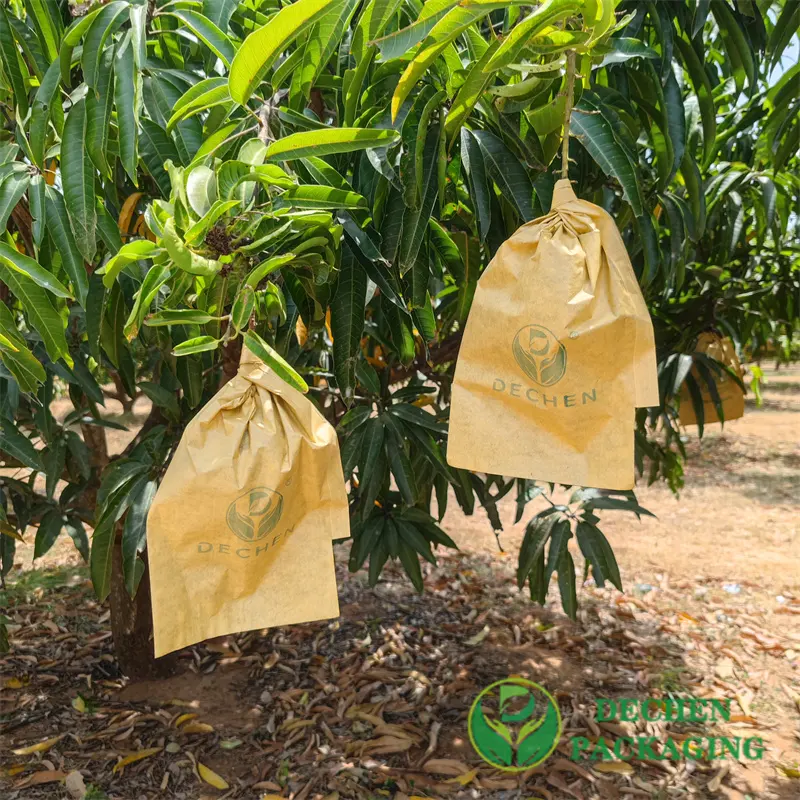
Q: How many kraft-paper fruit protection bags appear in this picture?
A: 3